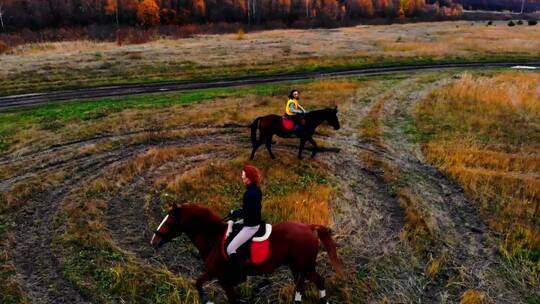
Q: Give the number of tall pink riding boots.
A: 0